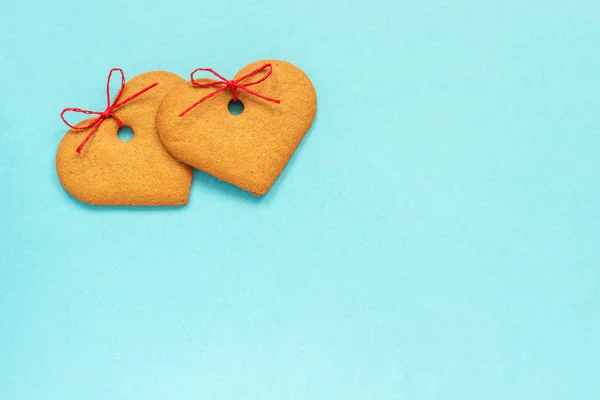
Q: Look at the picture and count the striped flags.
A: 0